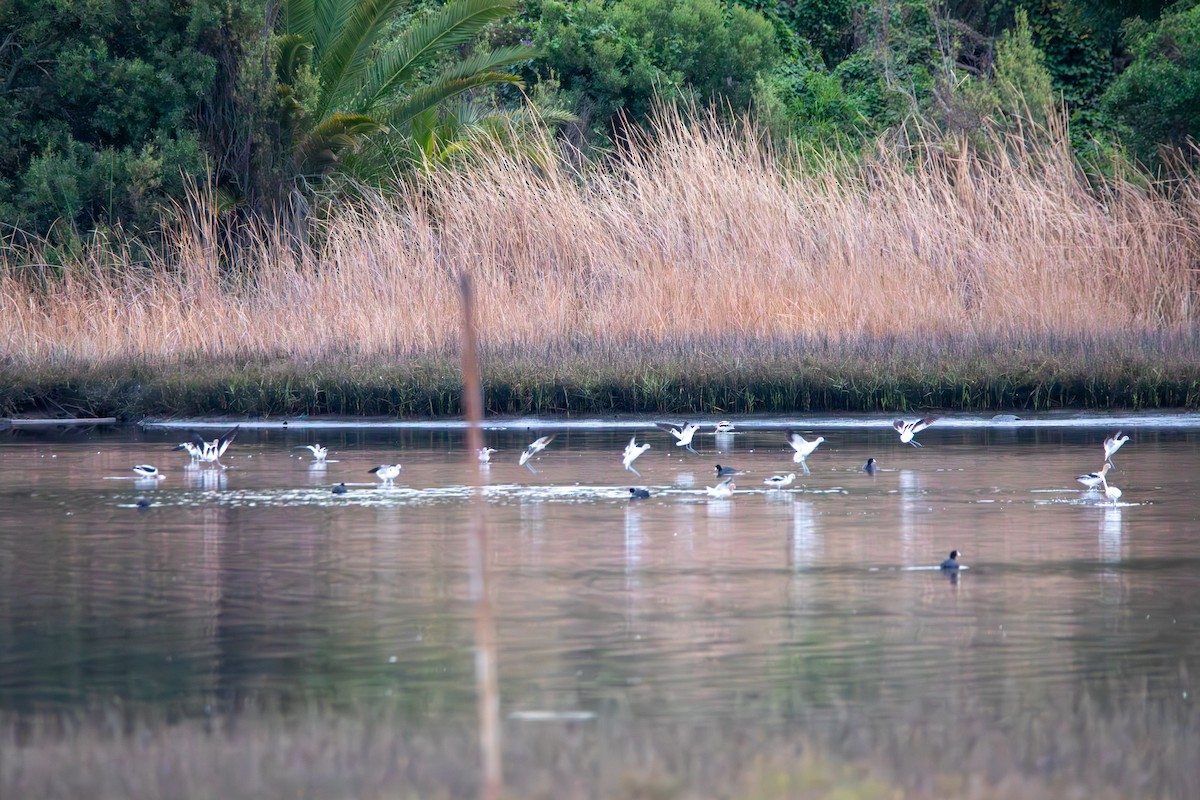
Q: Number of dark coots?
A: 6